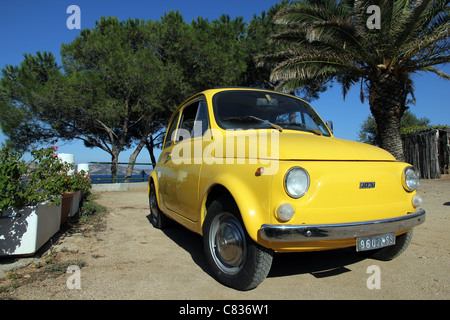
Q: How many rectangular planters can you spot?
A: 2